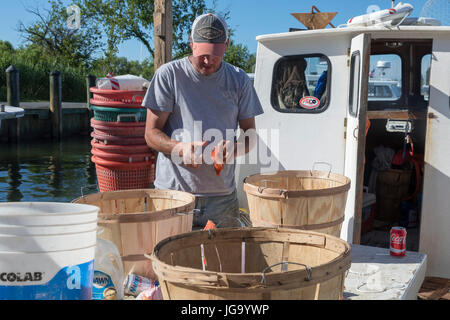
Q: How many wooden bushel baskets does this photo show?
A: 3